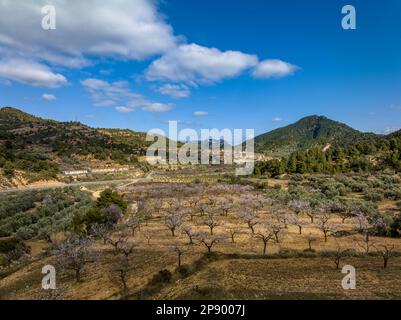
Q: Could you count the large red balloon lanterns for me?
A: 0